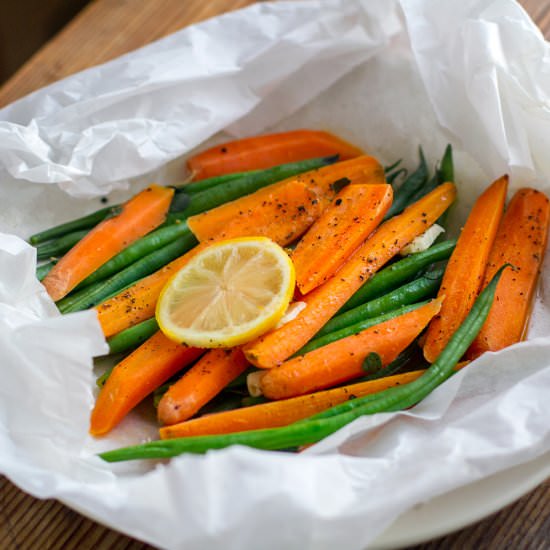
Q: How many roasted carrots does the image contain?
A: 13